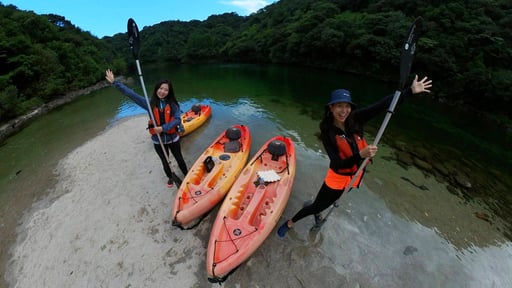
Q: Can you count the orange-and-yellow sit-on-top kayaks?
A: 3